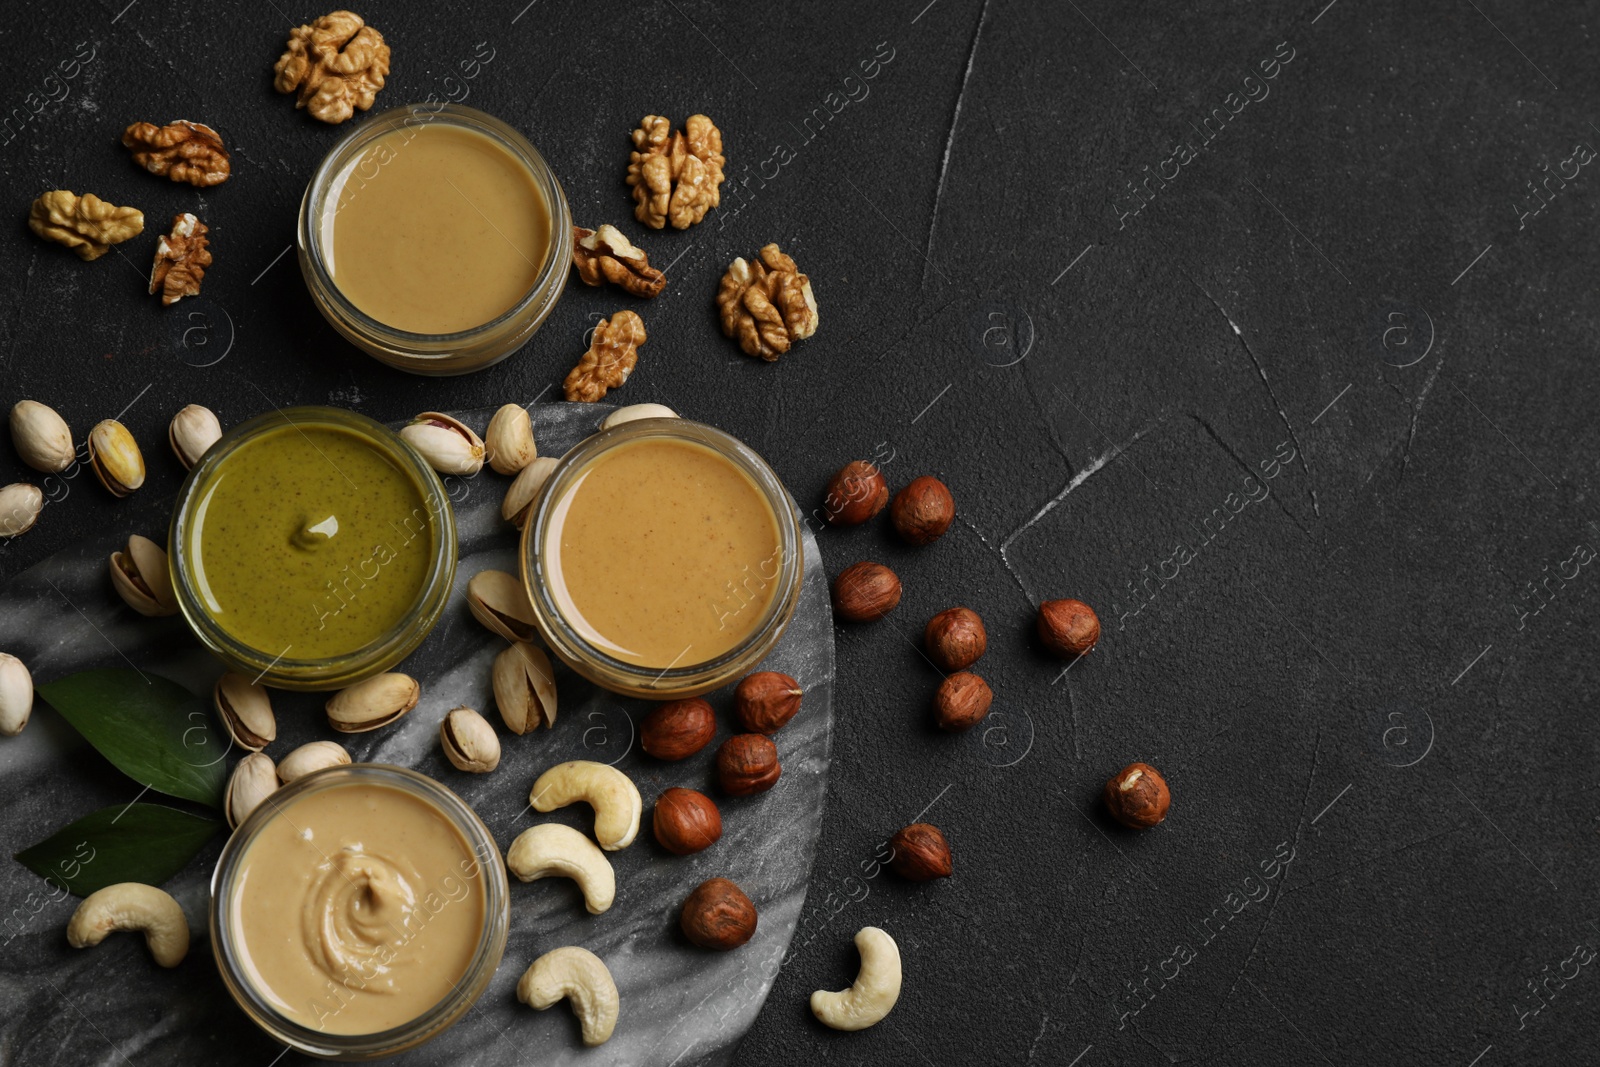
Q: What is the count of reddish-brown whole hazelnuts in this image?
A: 13